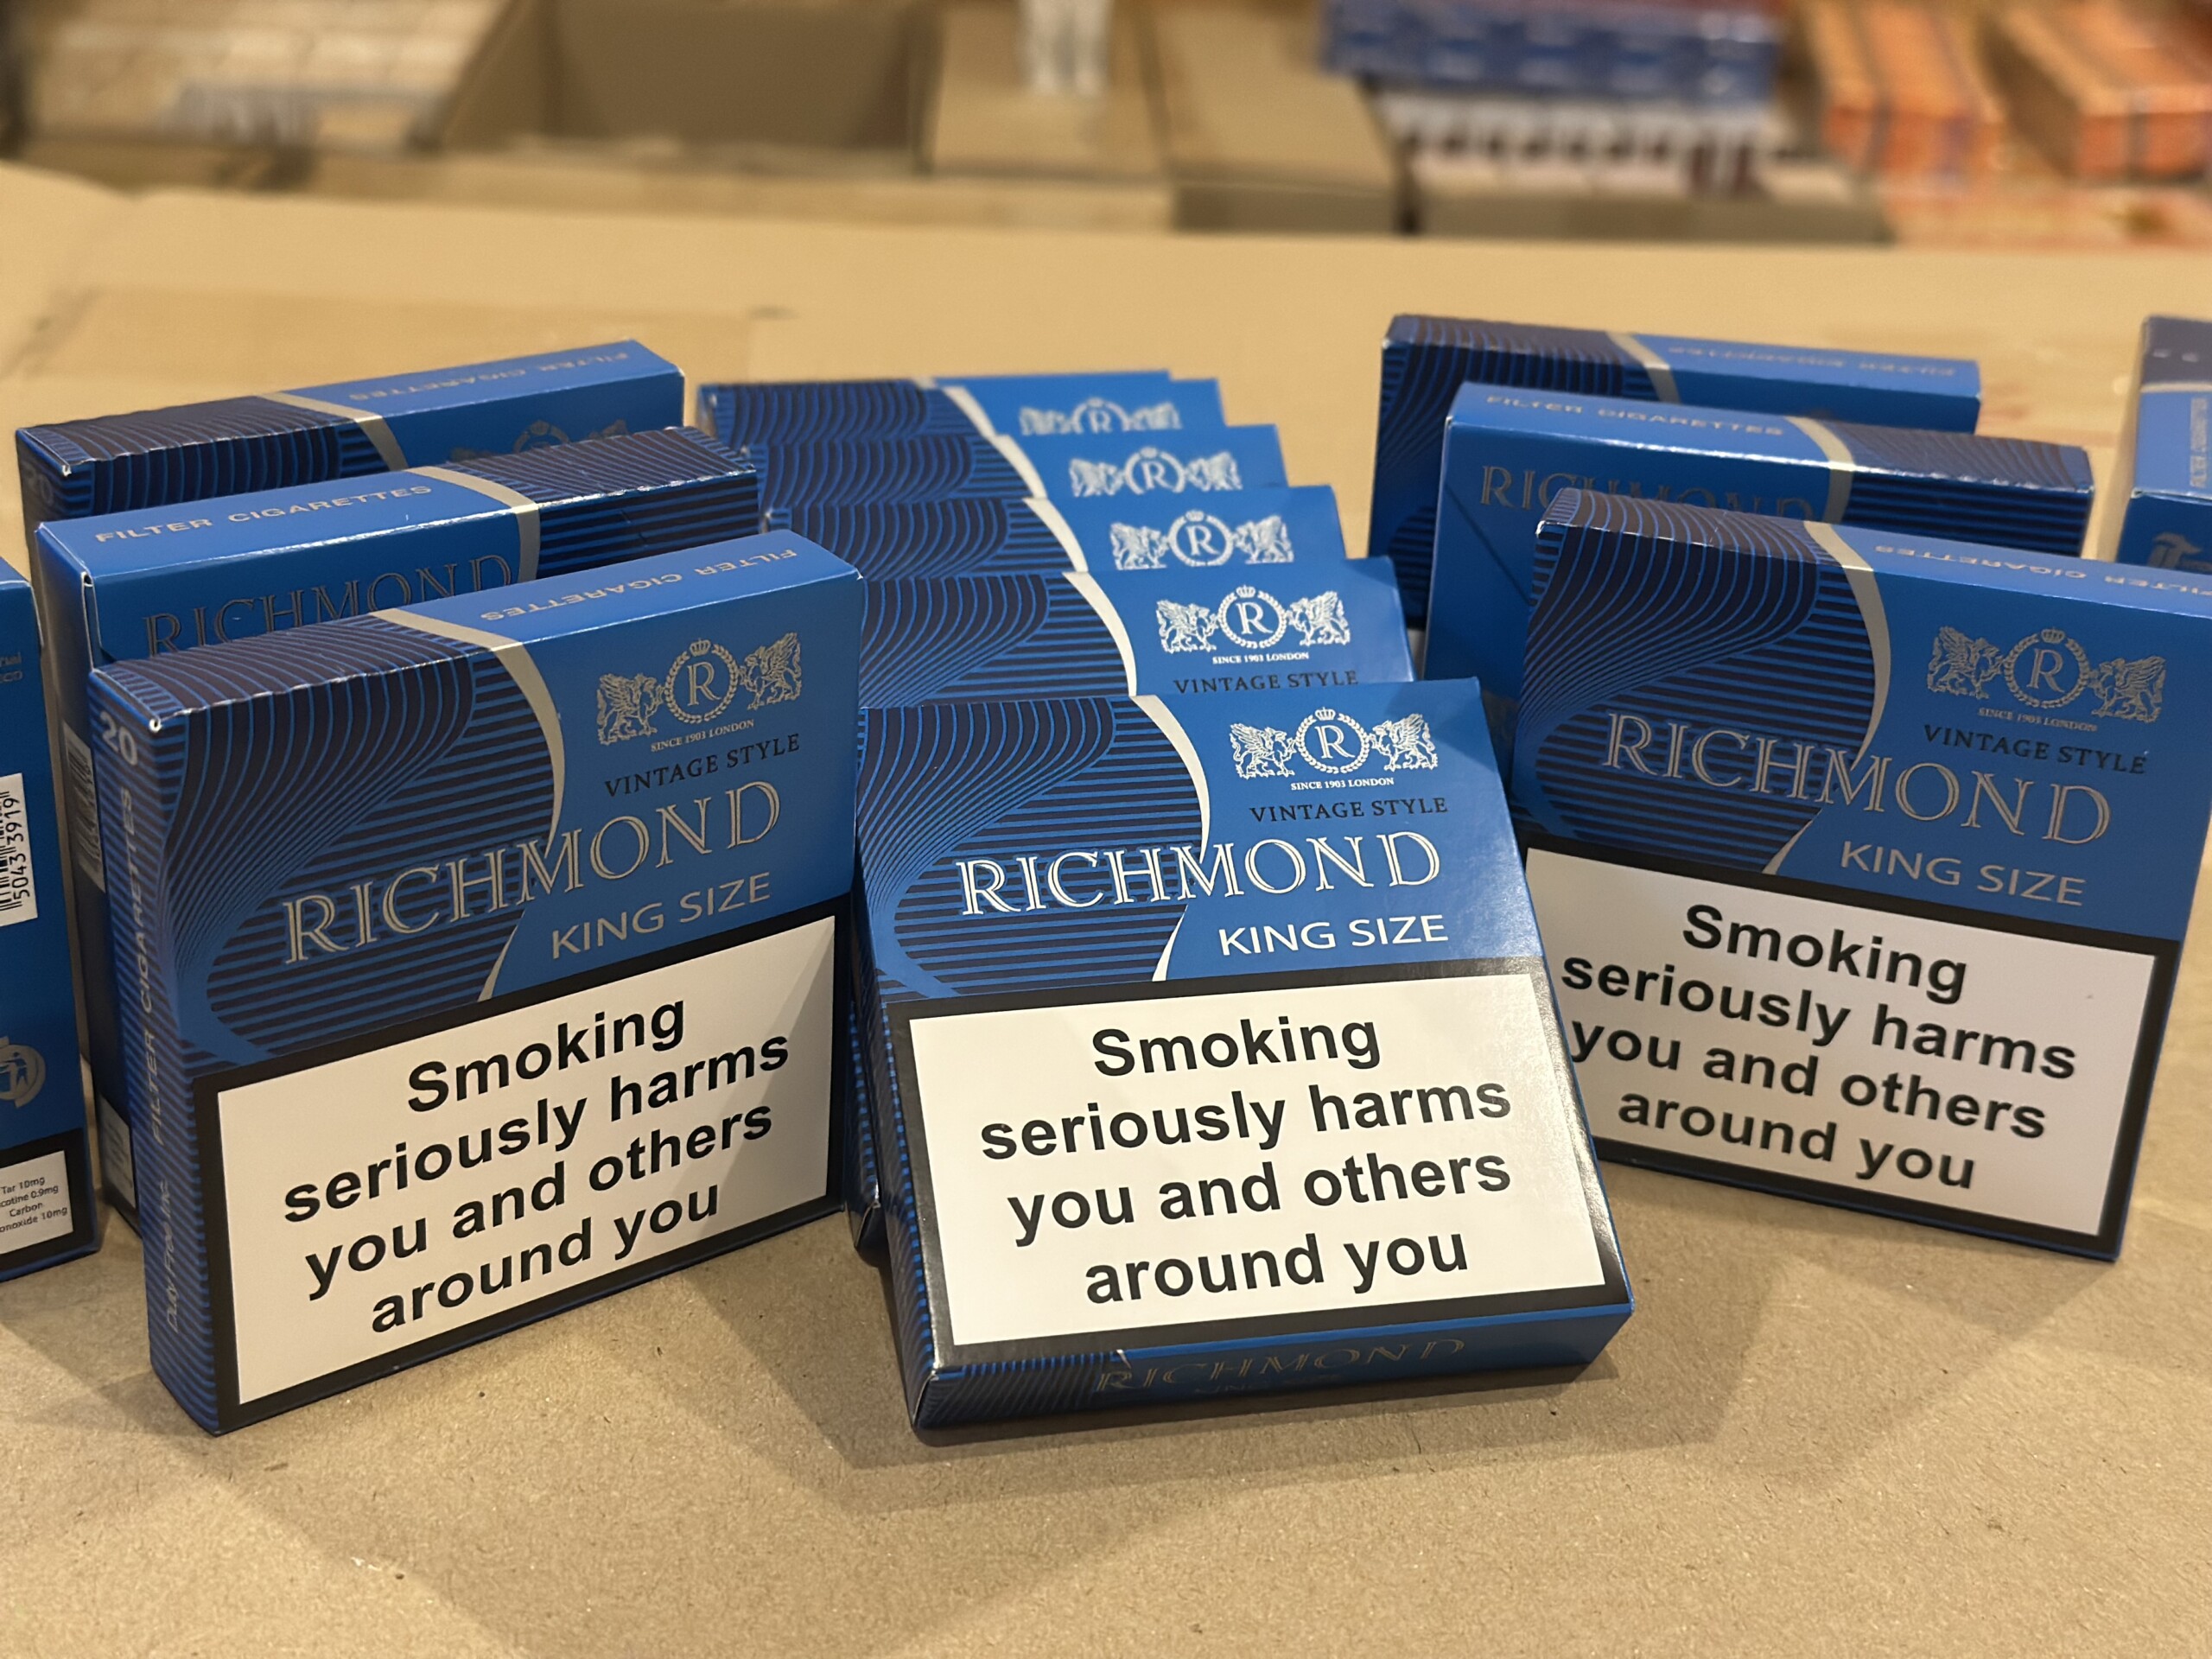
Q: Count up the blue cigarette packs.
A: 14